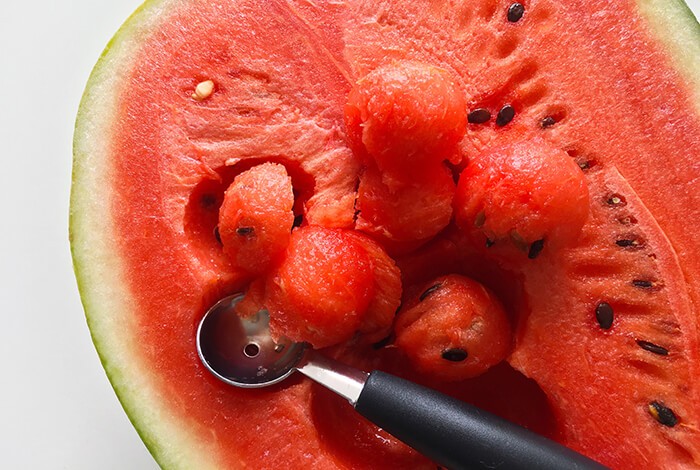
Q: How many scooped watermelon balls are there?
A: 6